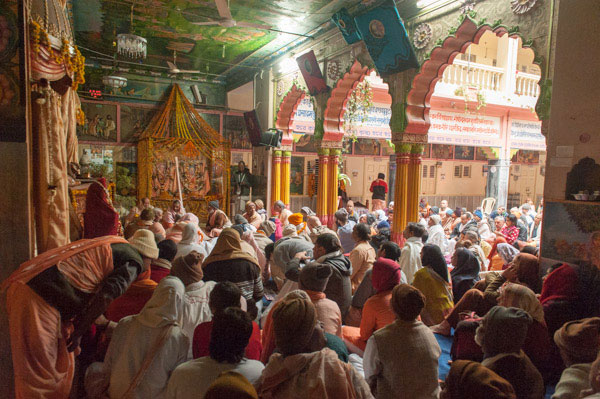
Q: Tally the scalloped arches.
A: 3